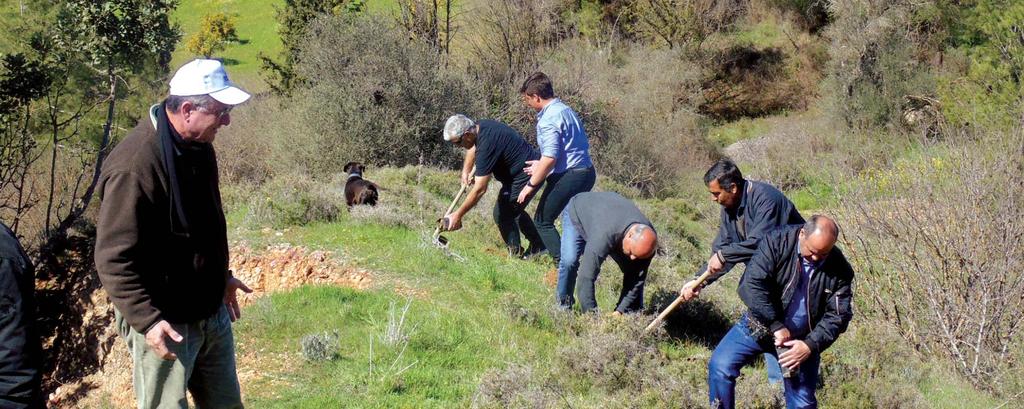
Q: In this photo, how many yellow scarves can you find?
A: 0